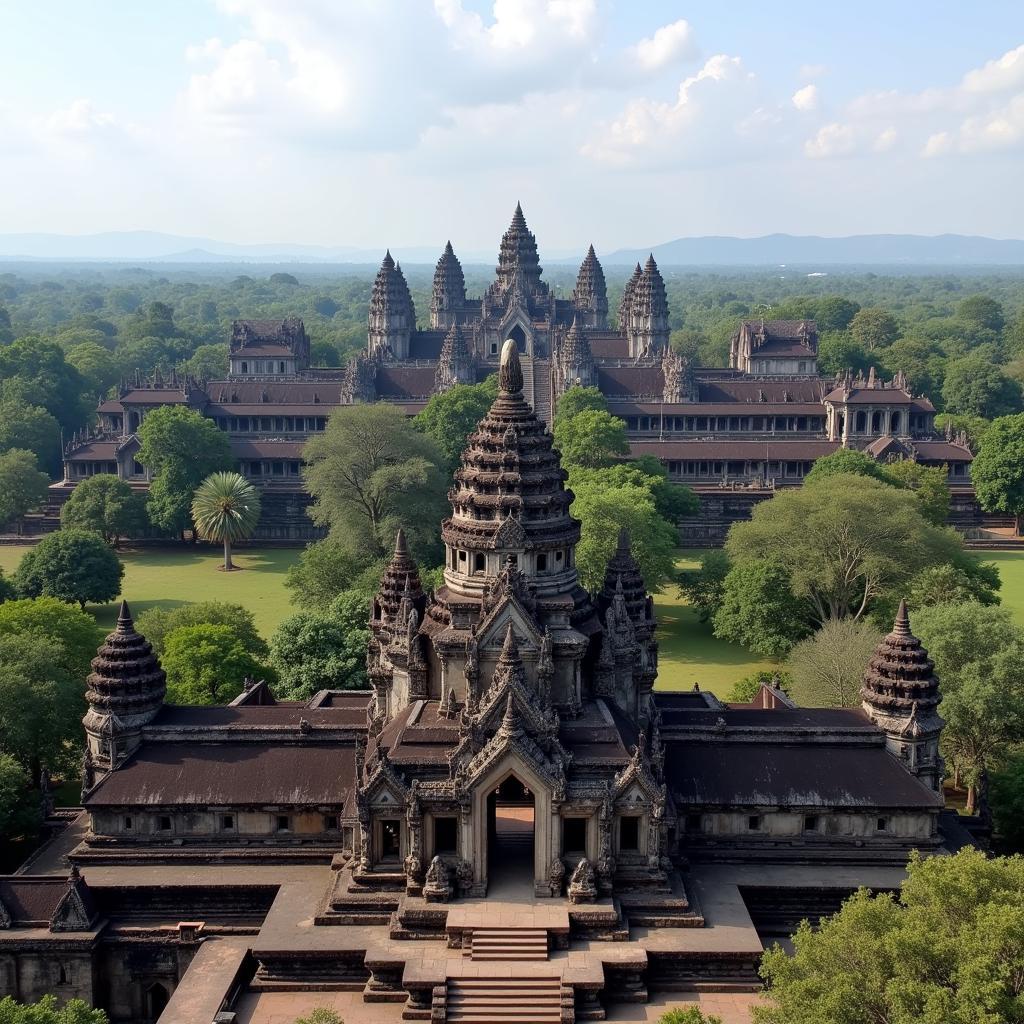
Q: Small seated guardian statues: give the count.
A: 2